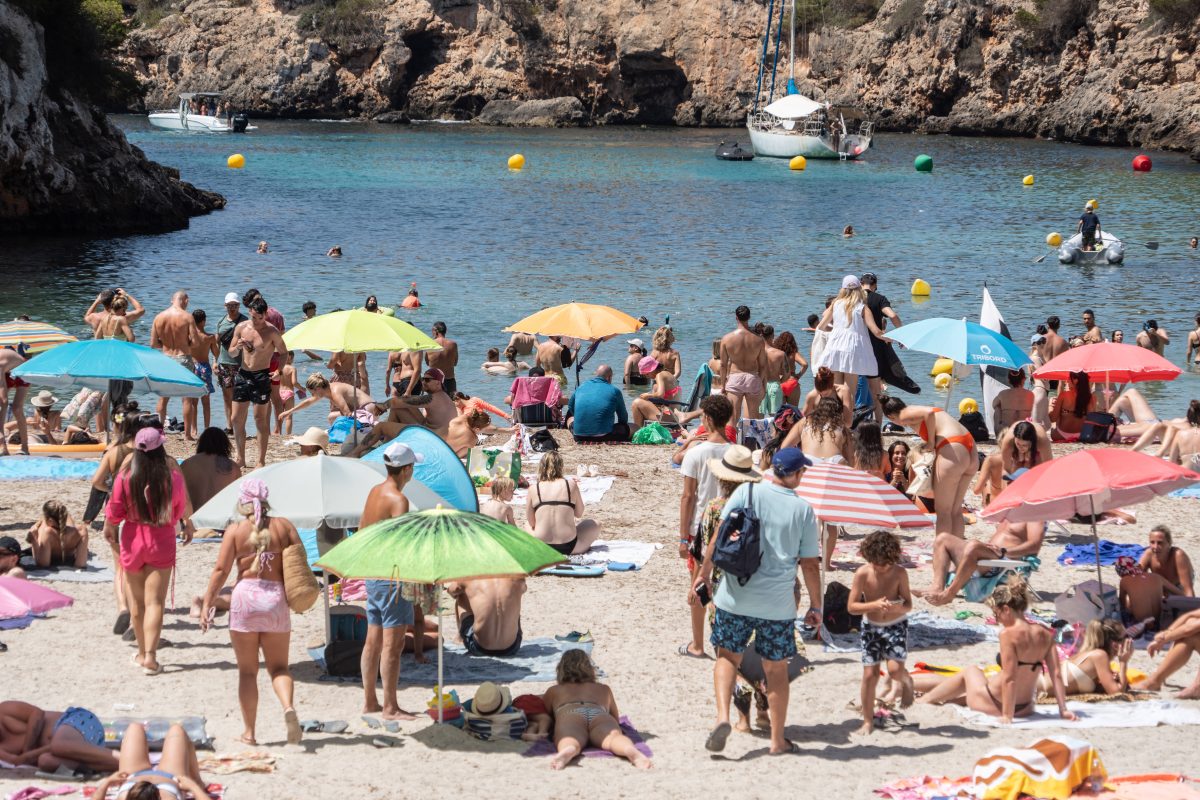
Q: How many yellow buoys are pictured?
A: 10